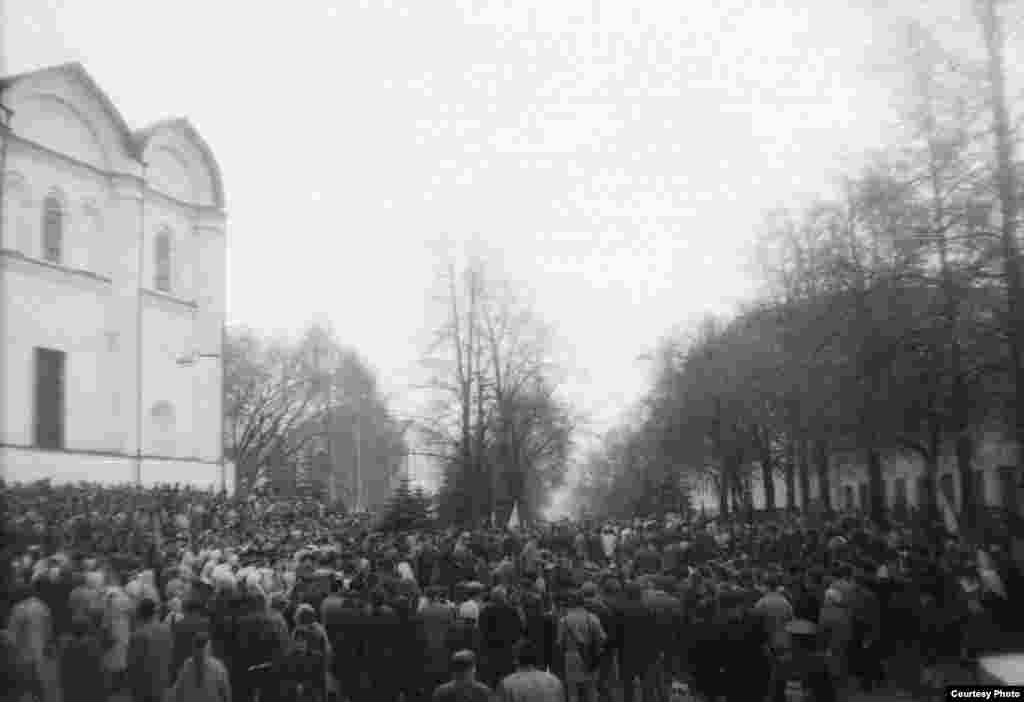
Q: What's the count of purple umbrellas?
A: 0